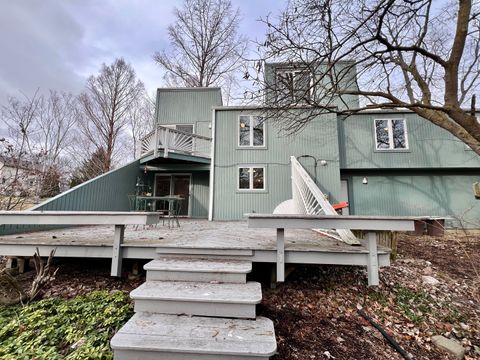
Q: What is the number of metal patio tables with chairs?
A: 1